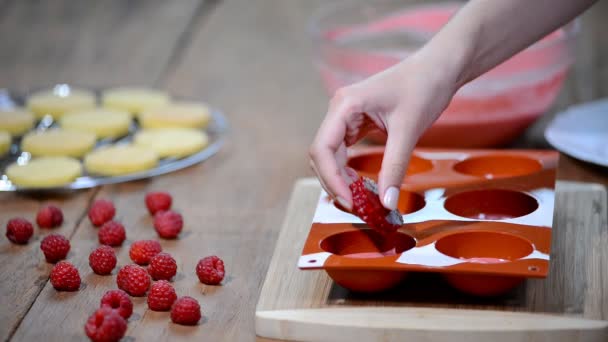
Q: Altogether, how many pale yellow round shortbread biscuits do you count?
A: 10